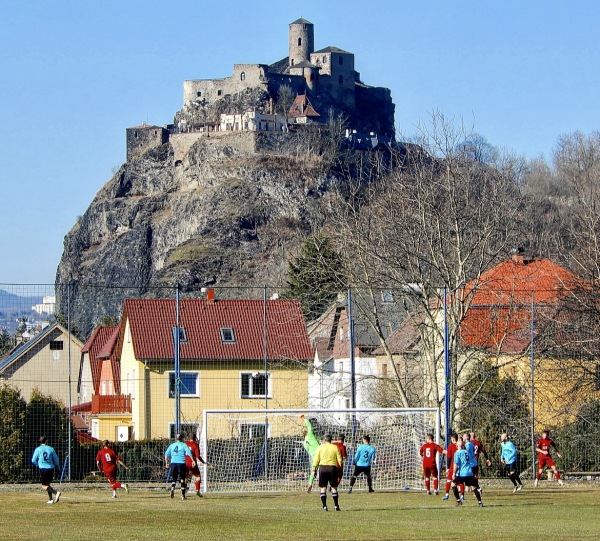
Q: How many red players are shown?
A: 7